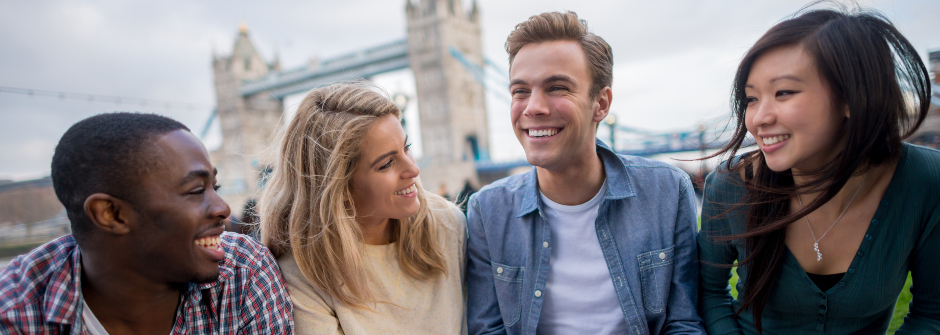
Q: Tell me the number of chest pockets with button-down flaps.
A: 2